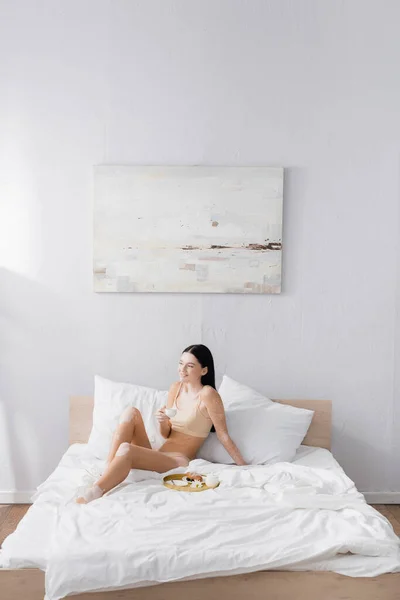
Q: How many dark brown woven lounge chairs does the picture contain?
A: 0